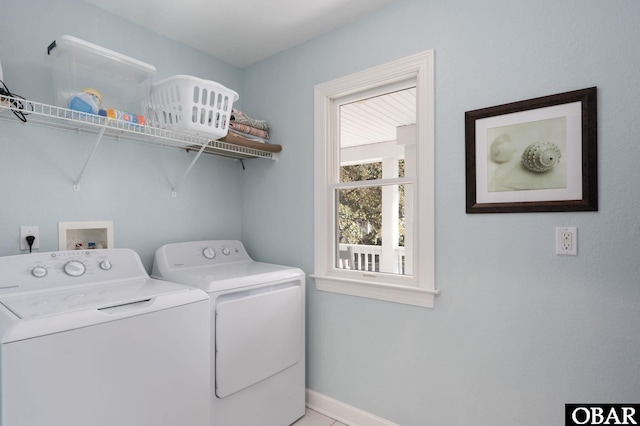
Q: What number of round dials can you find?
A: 5